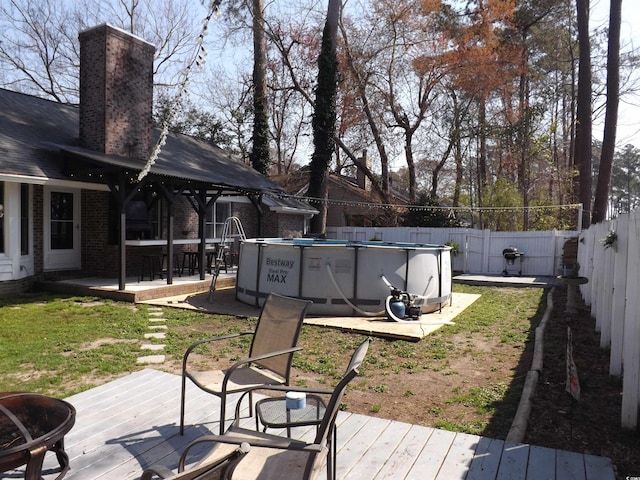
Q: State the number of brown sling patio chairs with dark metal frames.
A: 3